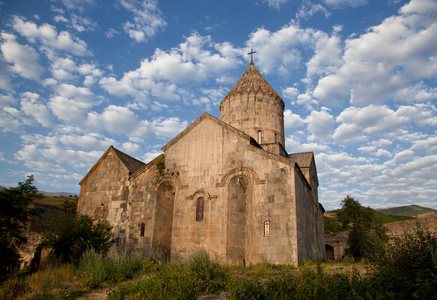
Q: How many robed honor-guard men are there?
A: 0